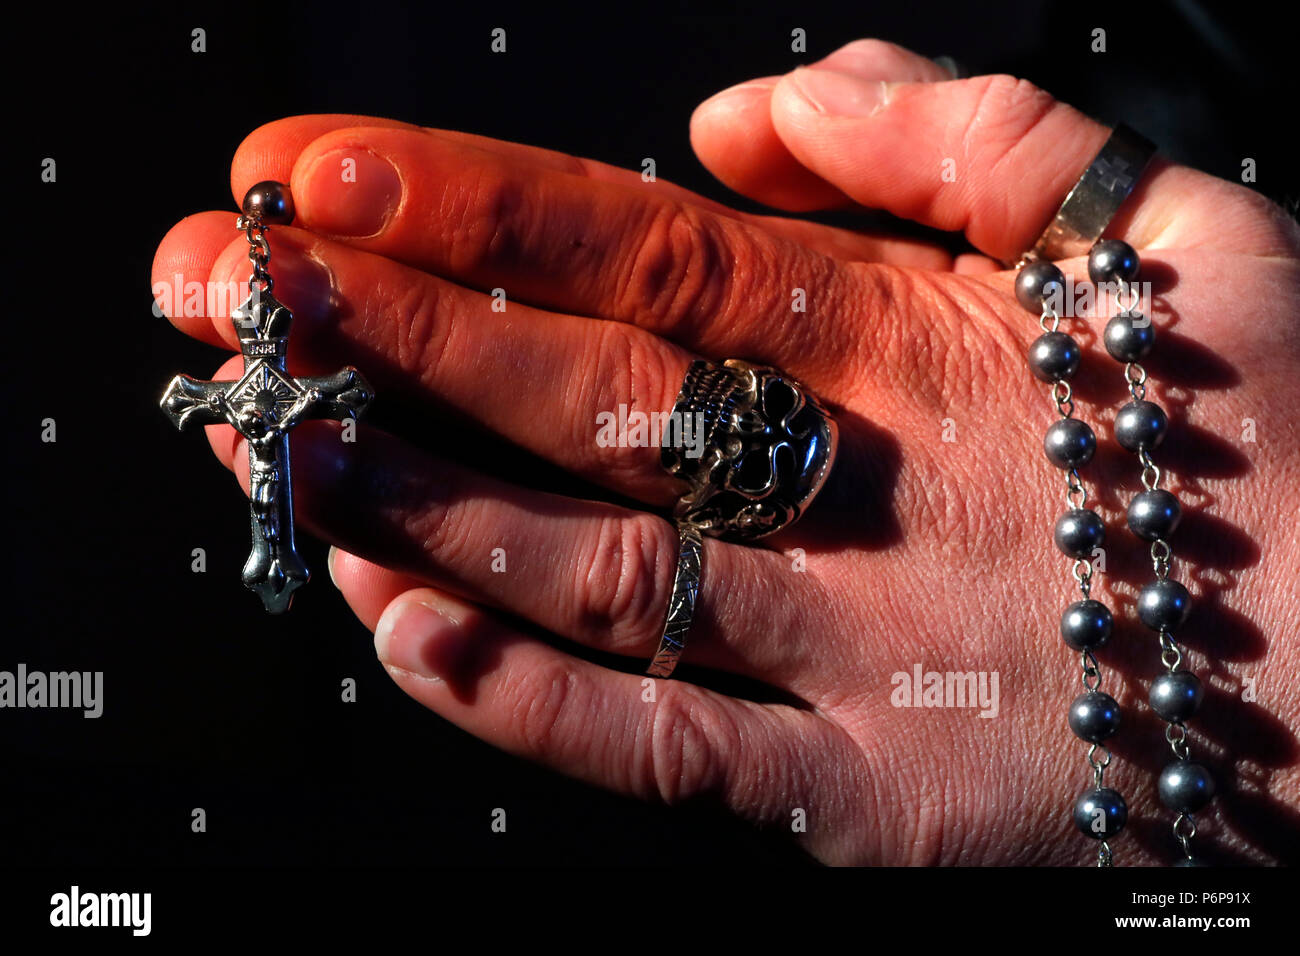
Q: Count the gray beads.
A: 15